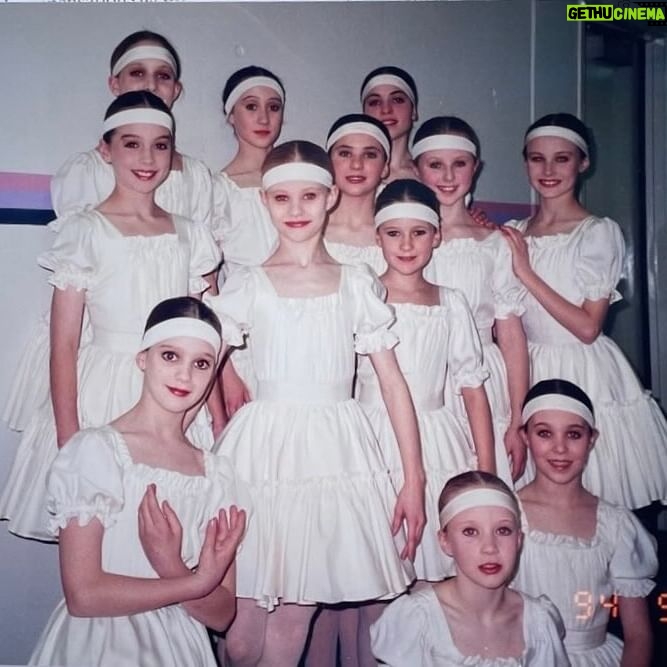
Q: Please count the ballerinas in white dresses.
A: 12